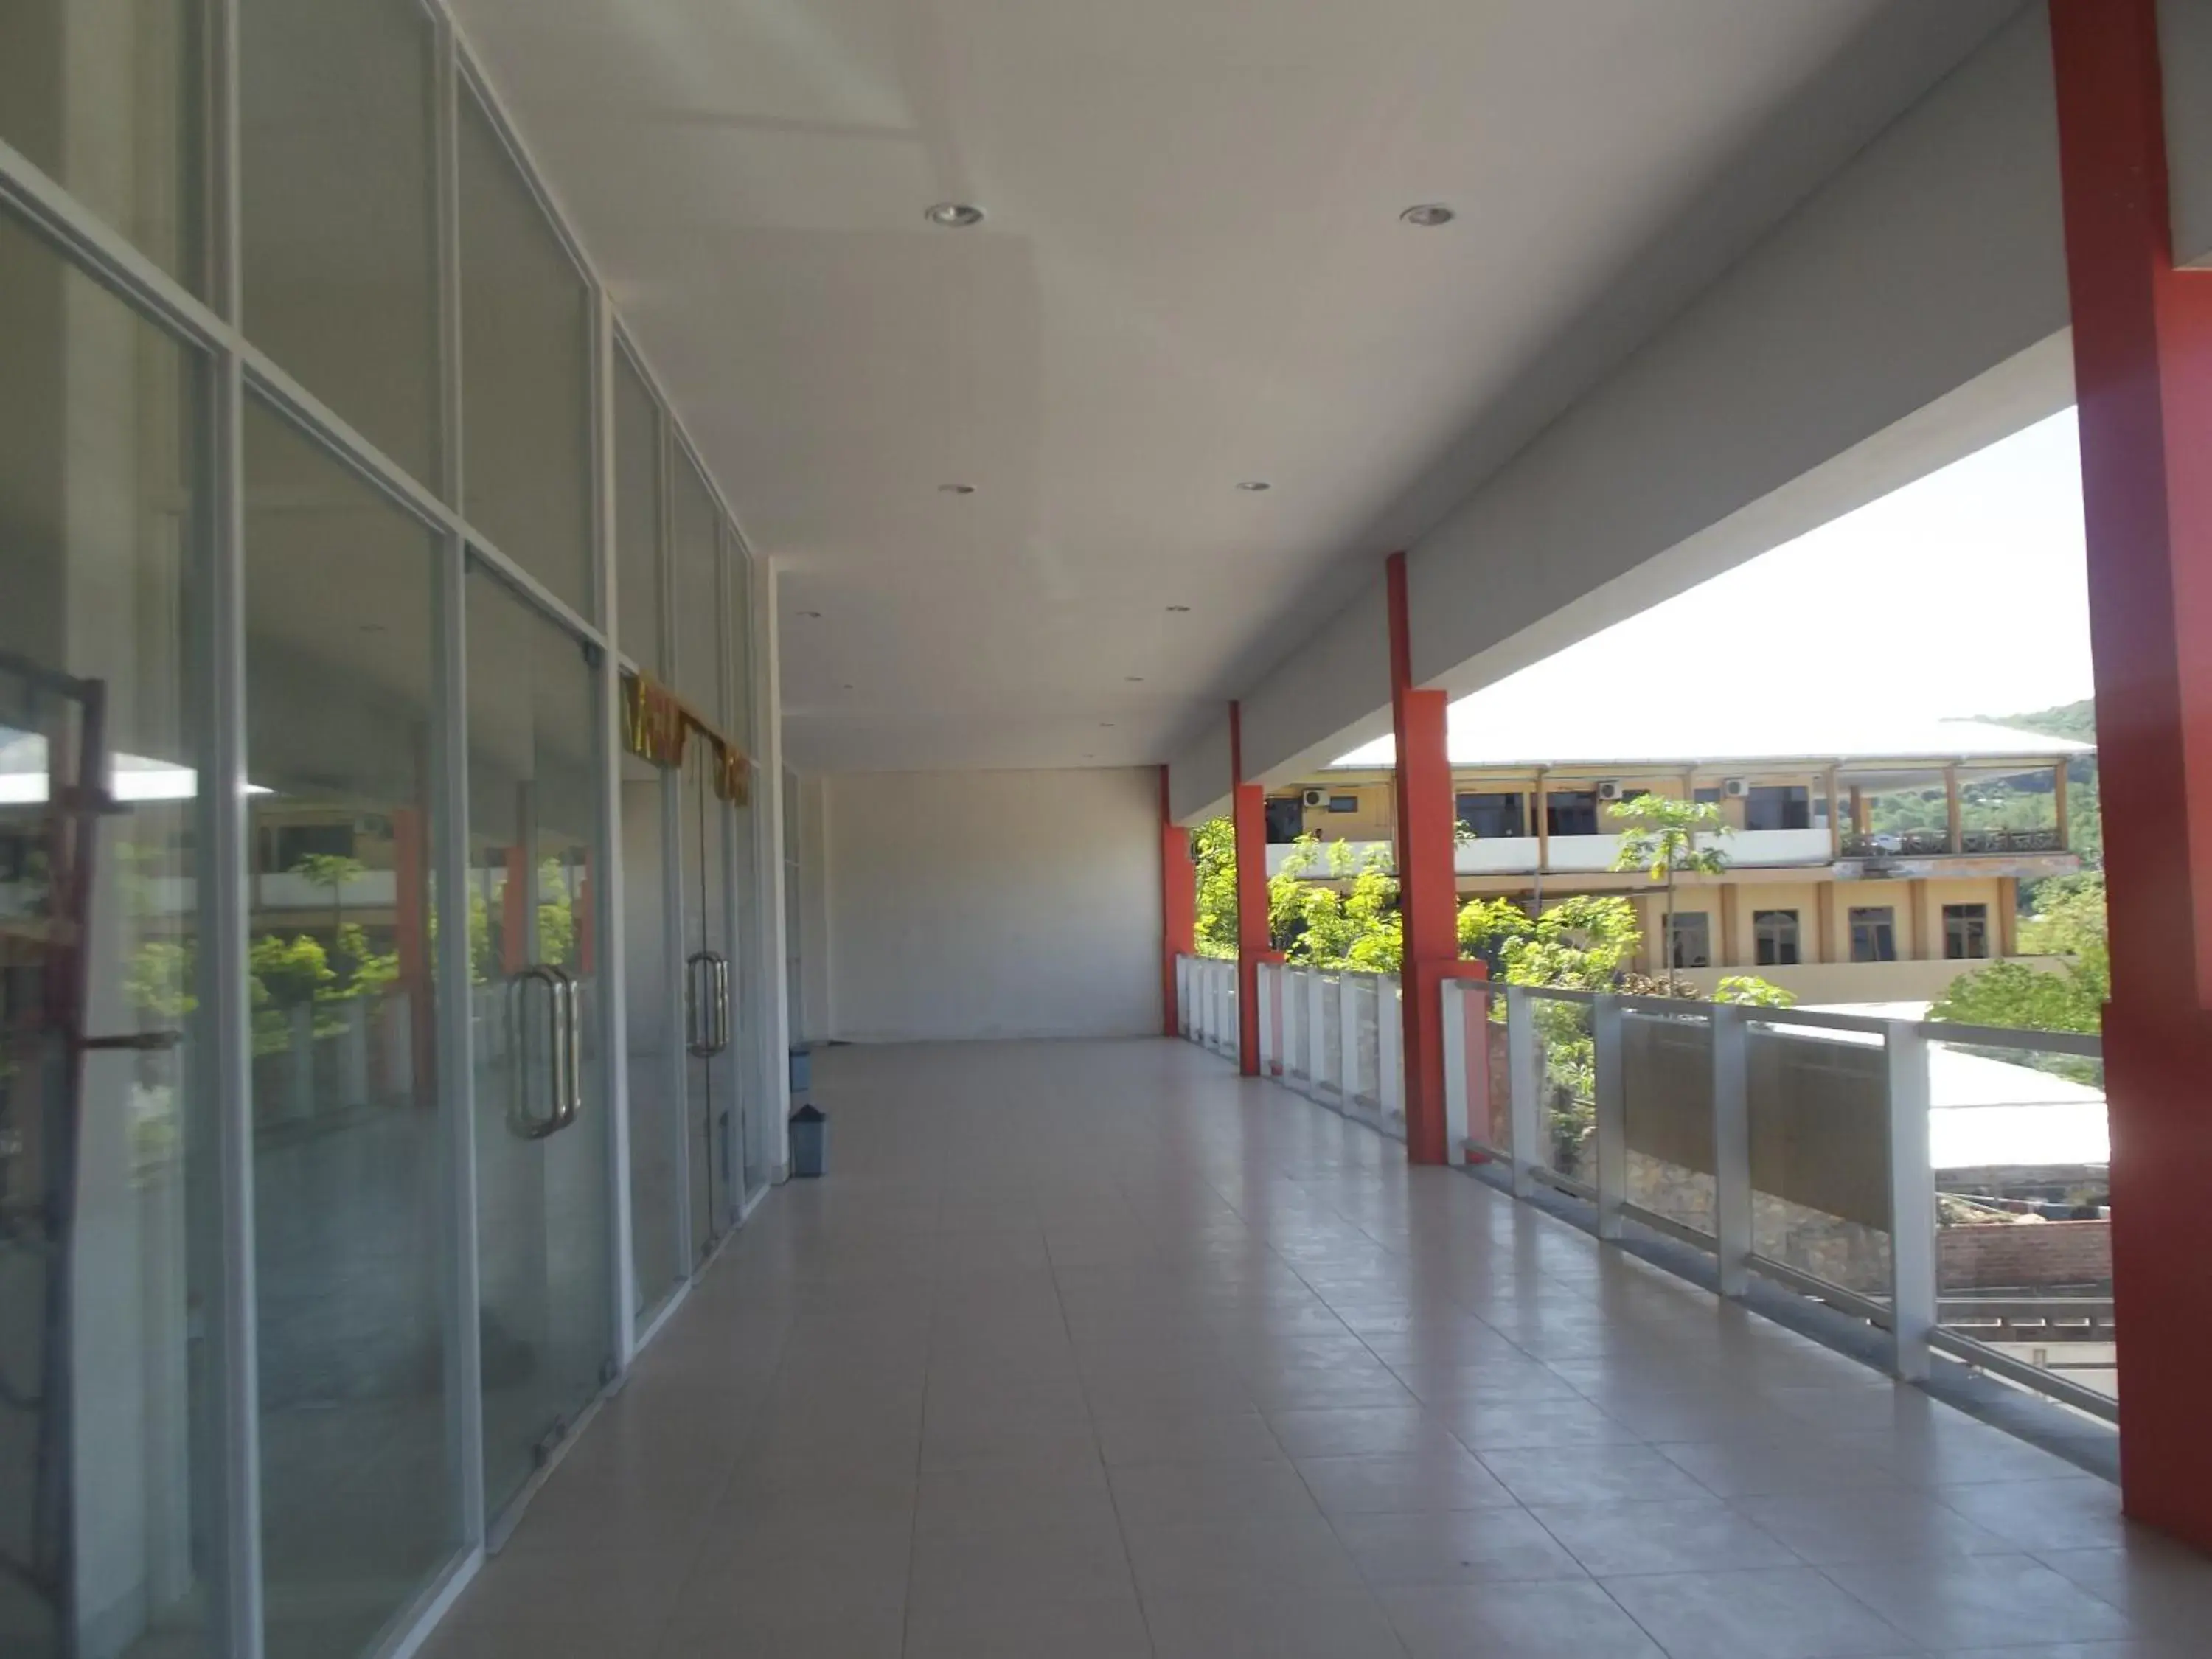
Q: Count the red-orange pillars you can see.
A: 4